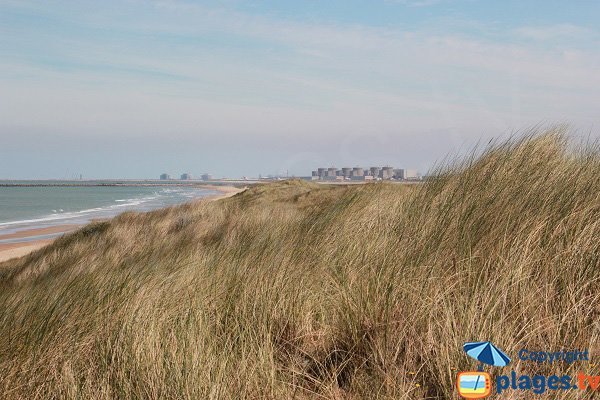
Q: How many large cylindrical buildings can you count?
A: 6